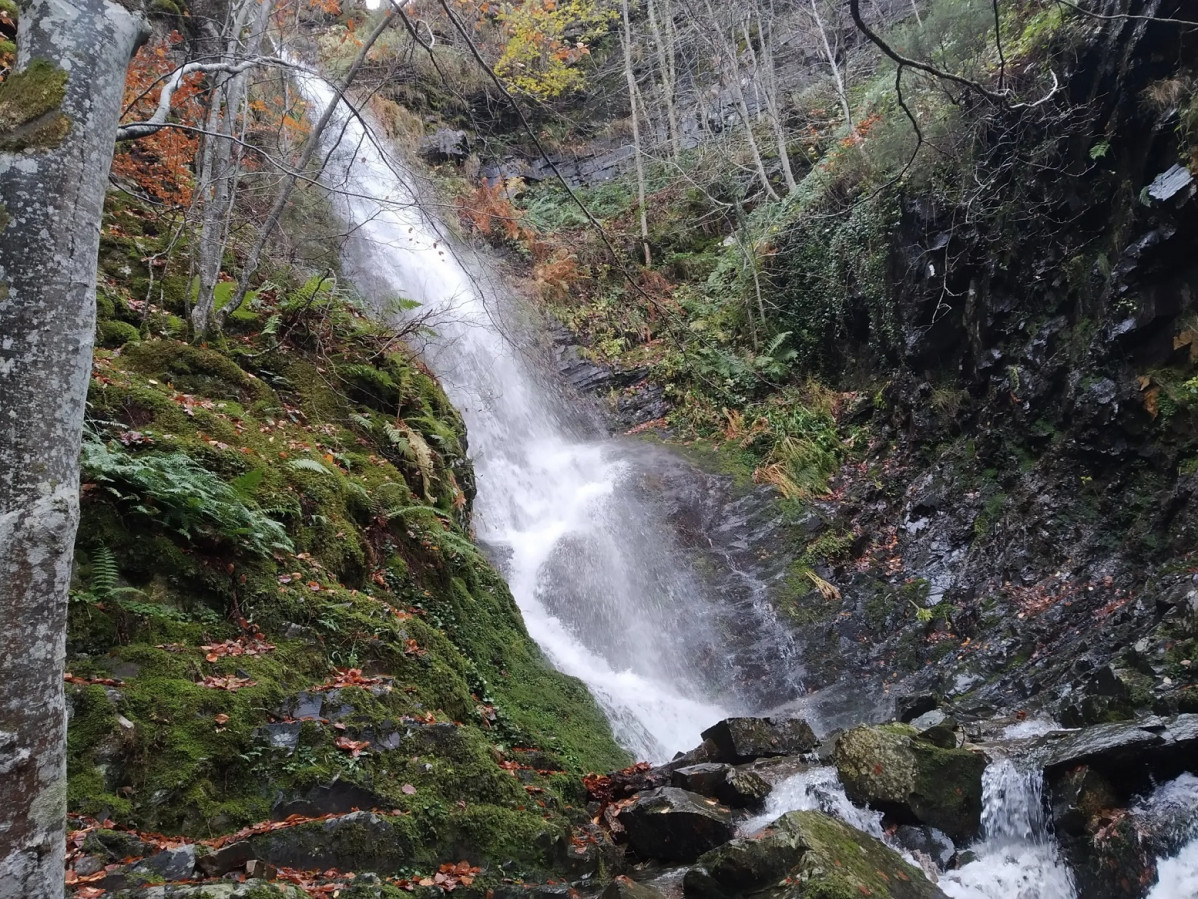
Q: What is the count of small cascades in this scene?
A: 3